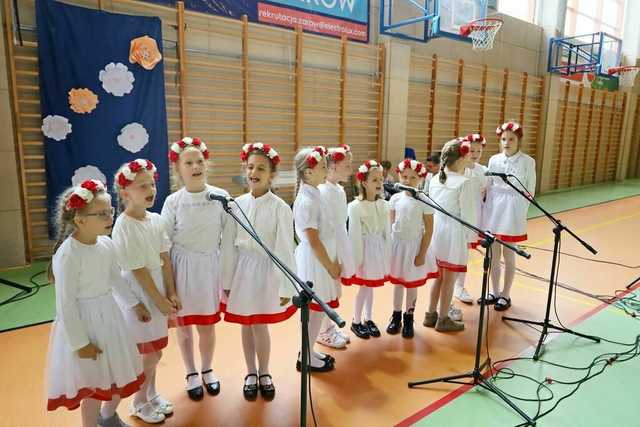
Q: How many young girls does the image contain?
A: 11